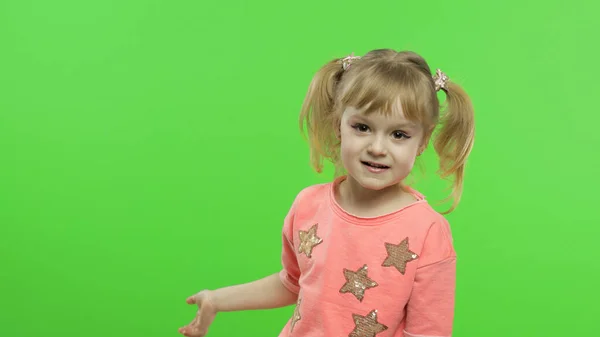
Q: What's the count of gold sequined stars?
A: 5